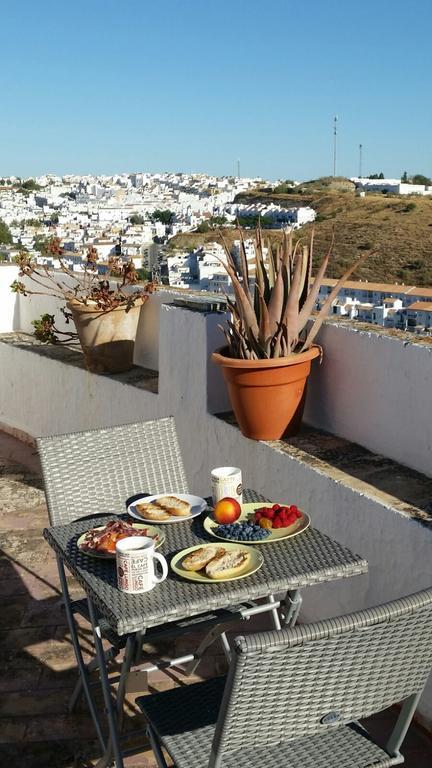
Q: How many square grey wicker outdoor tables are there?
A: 1